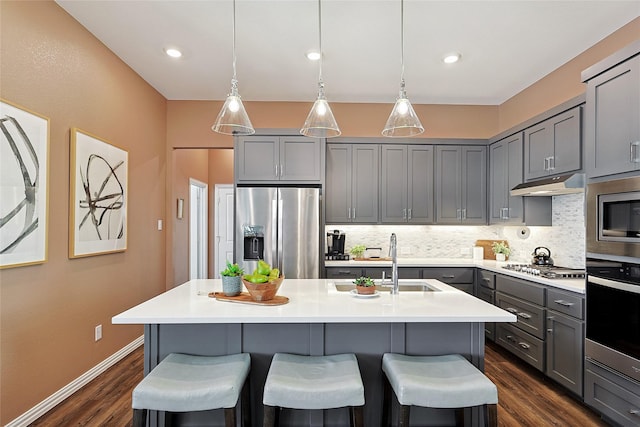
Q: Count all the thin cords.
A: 3